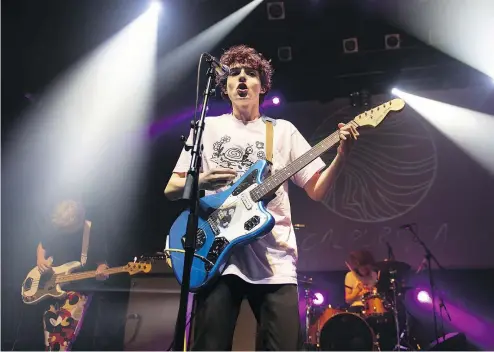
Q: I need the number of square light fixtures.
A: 4